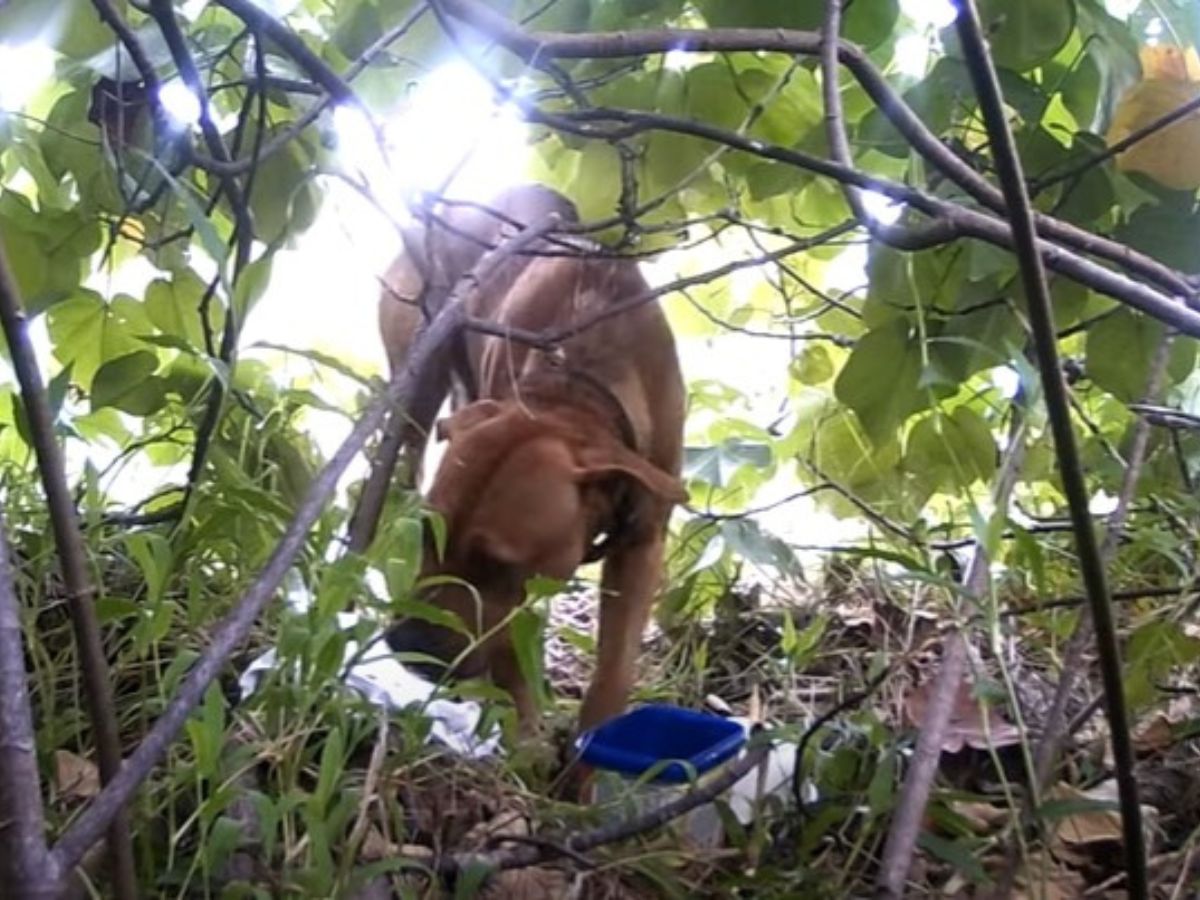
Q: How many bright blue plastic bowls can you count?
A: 1